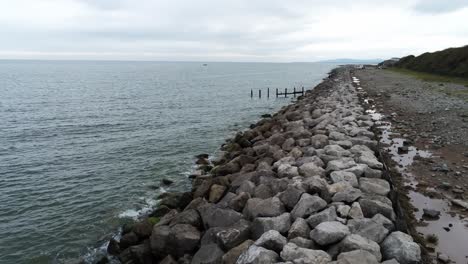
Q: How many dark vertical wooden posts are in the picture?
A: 7